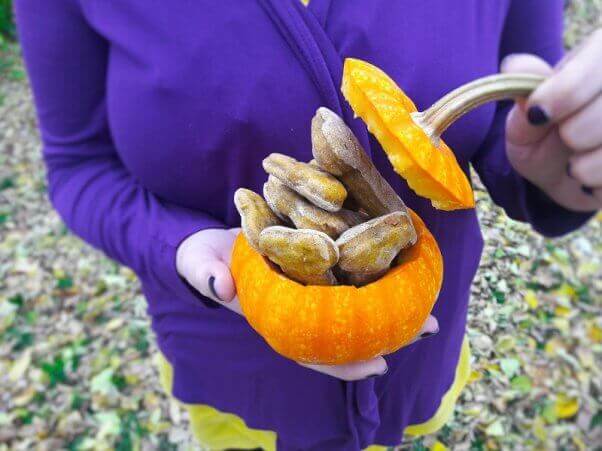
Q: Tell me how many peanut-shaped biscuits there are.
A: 6